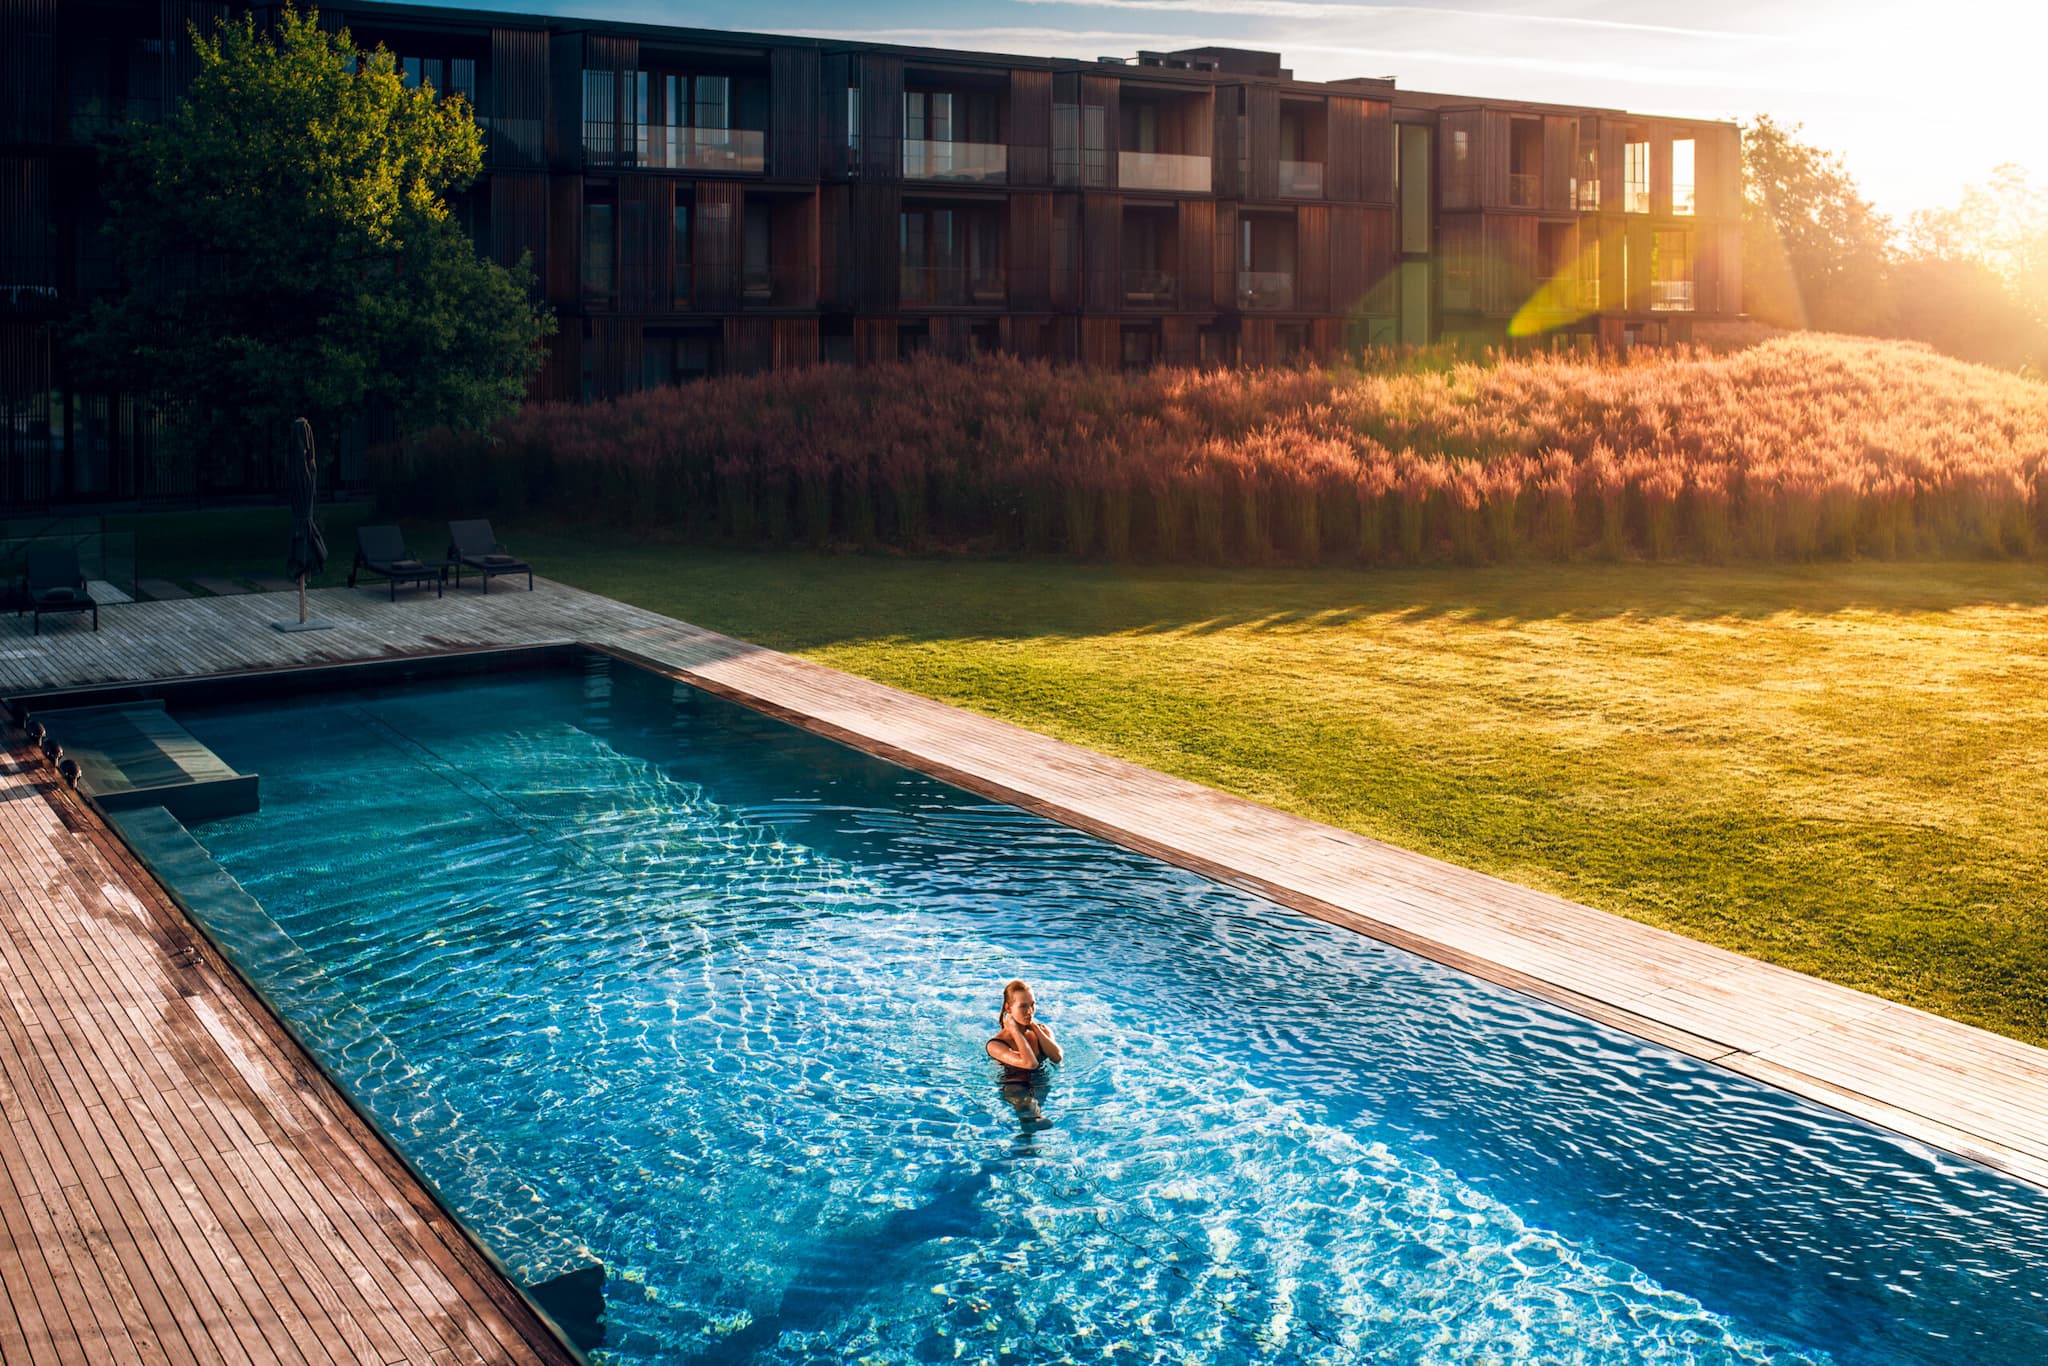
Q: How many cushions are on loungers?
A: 3